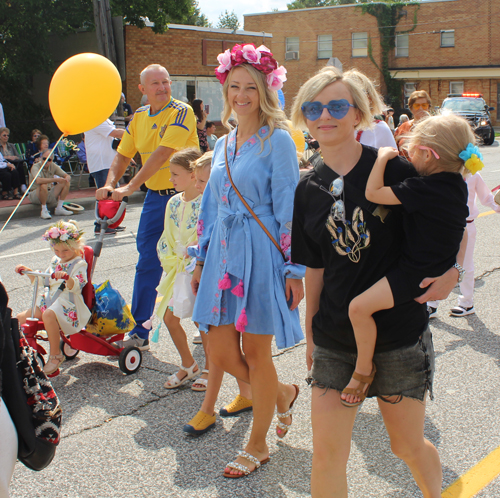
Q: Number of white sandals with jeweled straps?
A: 2